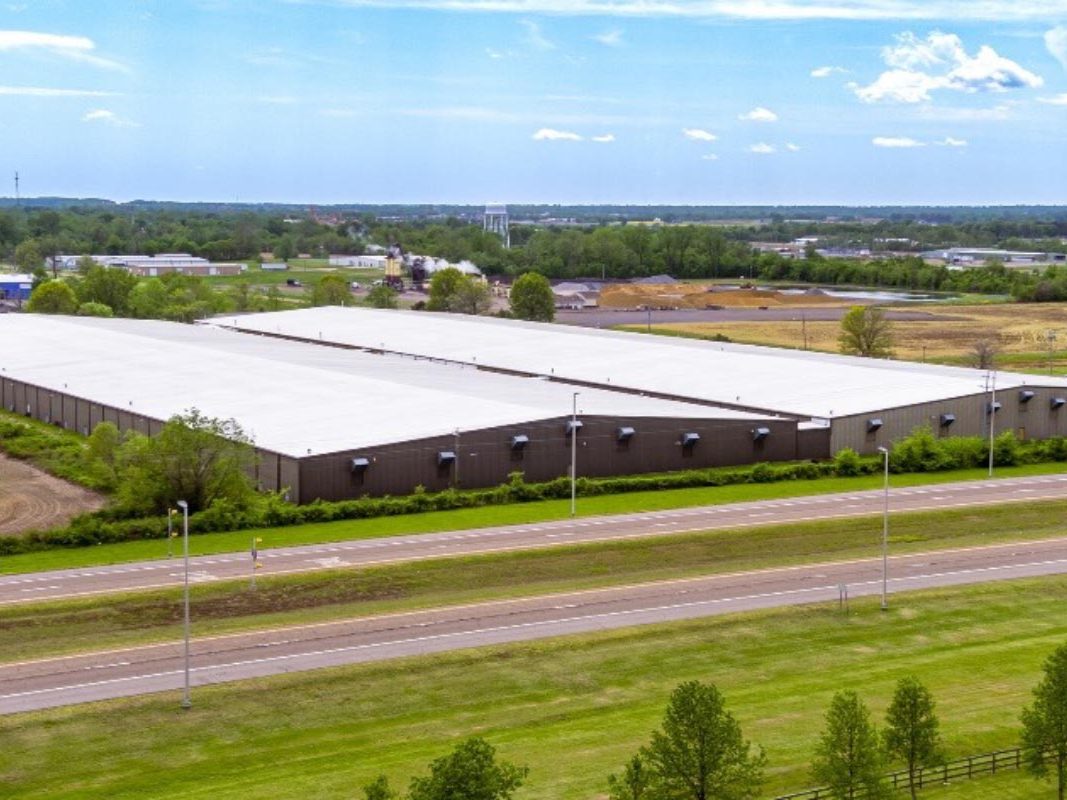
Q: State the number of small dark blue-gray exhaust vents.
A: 12